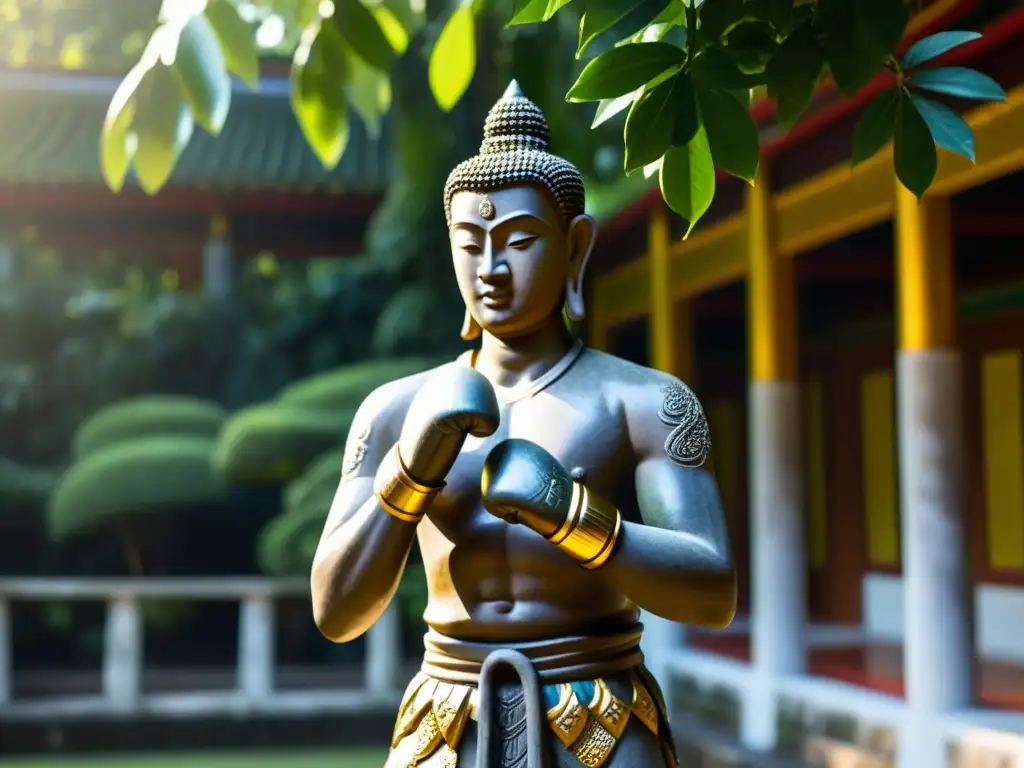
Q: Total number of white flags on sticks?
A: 0